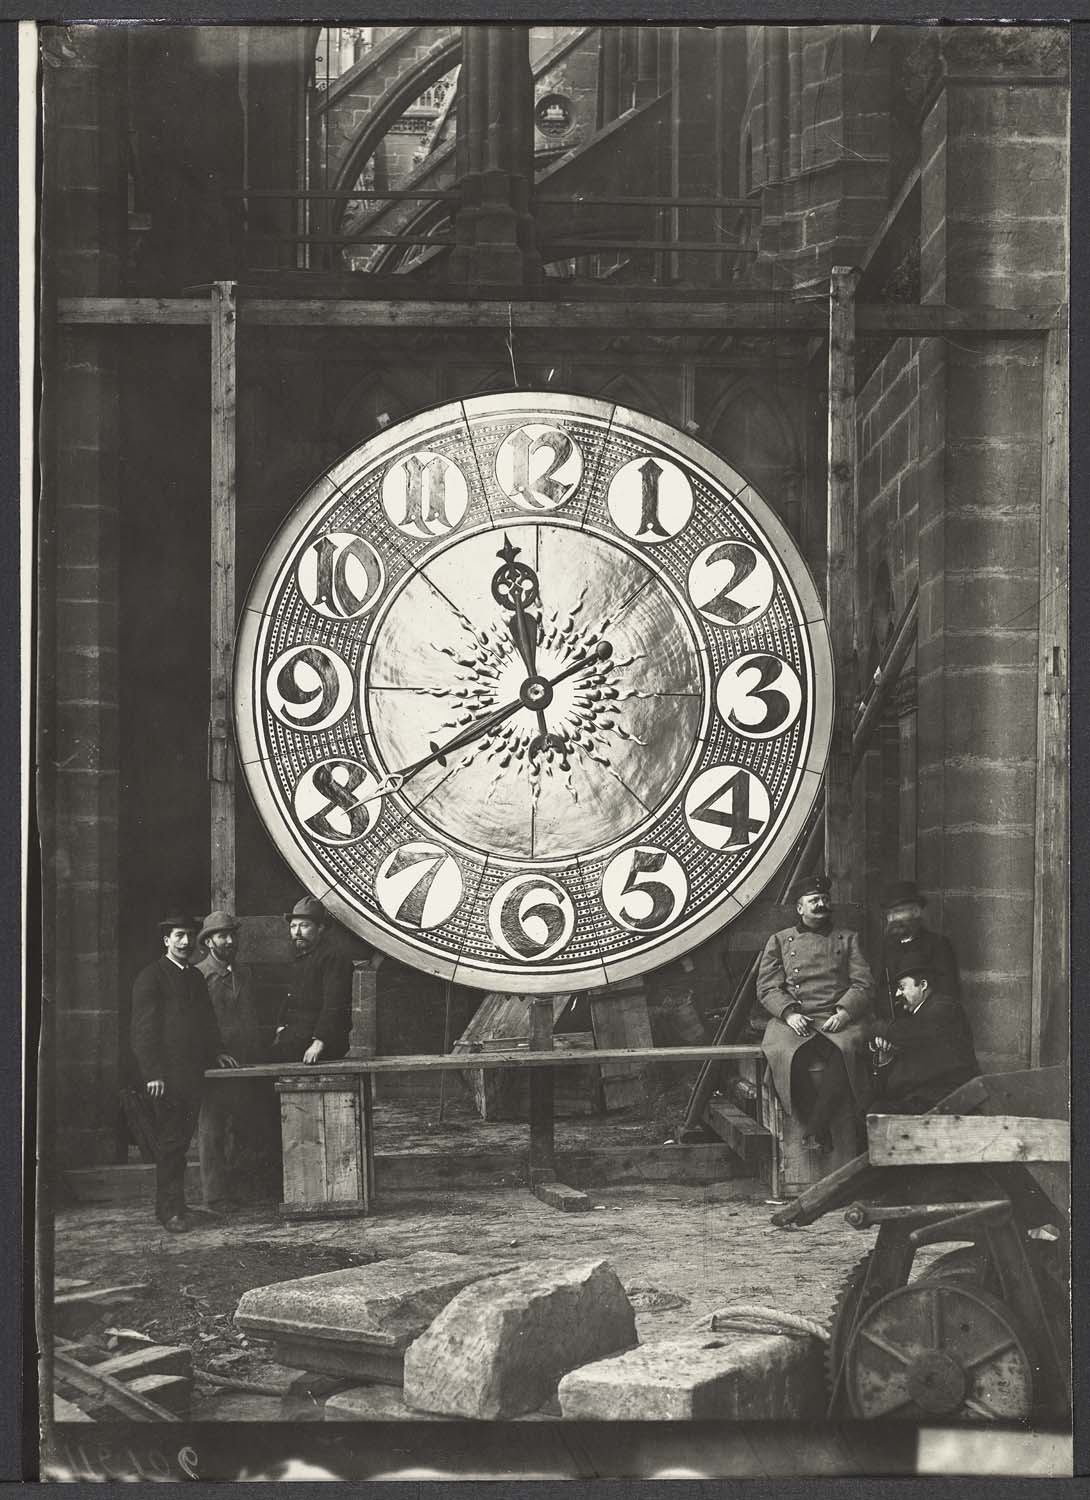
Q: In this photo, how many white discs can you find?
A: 12